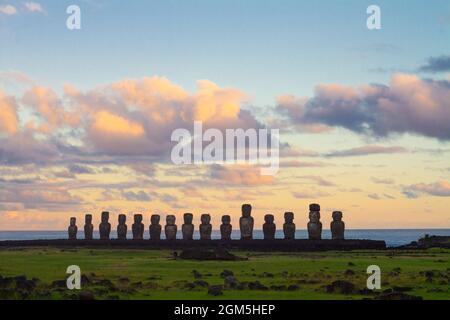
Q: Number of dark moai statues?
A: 15